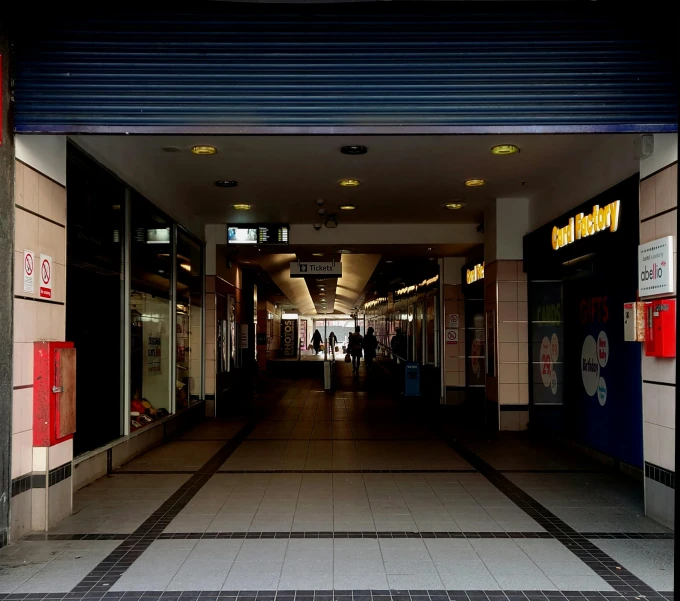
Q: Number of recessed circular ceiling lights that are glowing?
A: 7